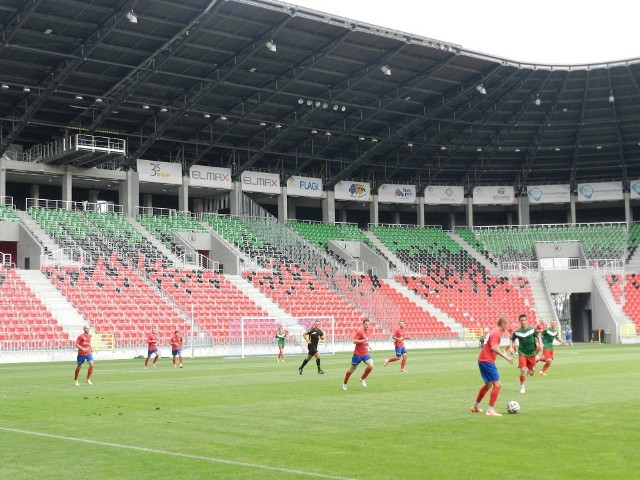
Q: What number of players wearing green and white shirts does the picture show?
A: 3